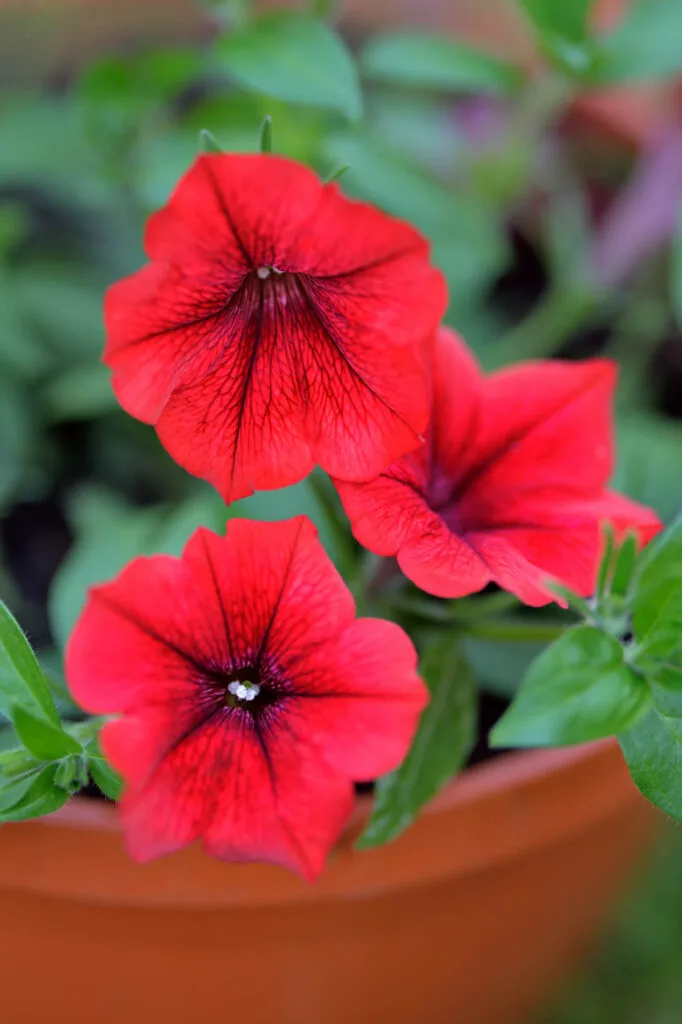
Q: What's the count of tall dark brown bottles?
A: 0